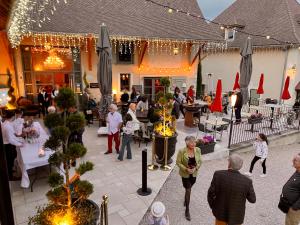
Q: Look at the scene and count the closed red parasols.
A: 4